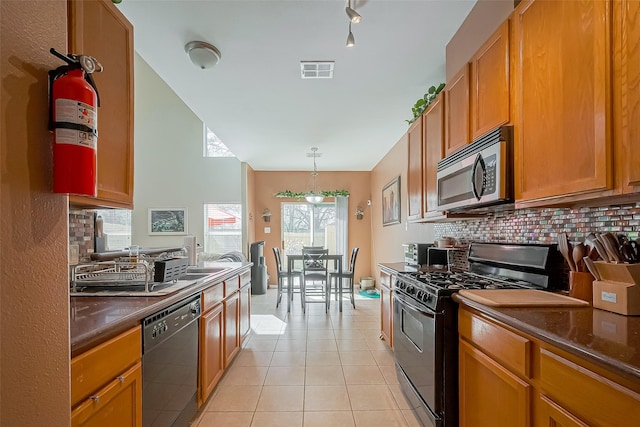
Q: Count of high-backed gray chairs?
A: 4